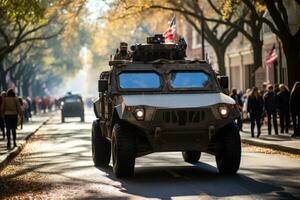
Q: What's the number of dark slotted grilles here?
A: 1